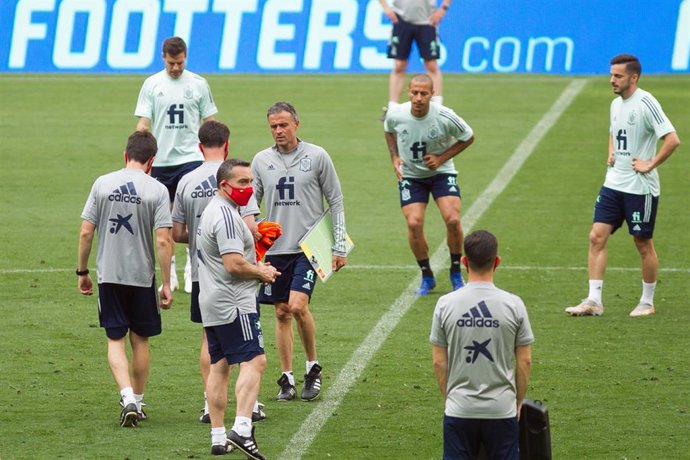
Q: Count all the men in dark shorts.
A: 9